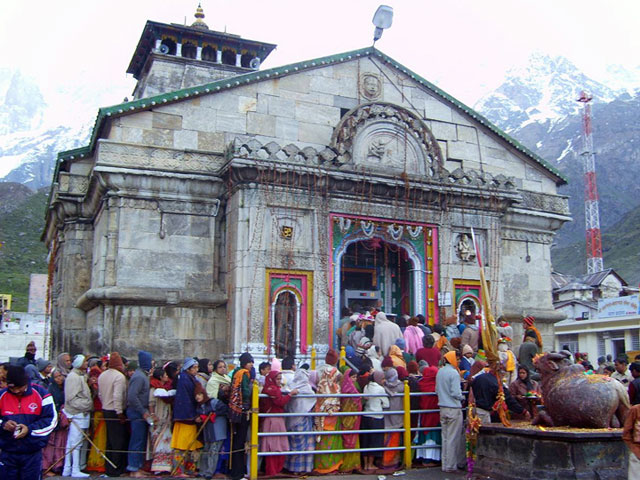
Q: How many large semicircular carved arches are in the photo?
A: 1